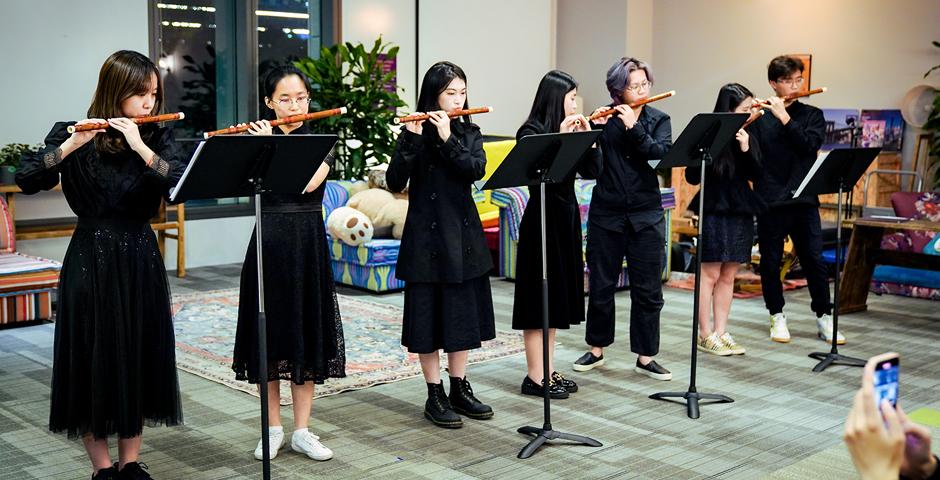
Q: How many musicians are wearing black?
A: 7